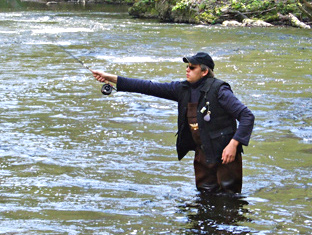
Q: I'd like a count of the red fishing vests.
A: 0